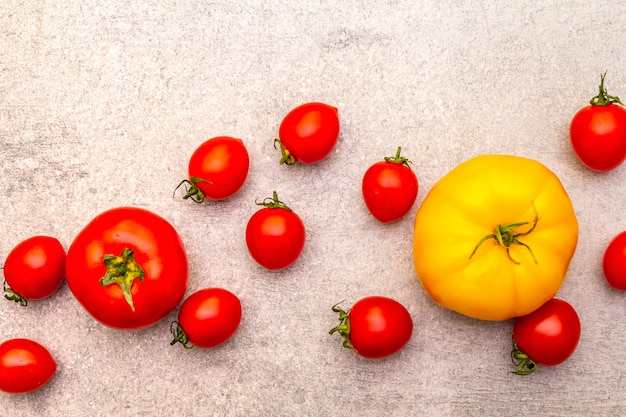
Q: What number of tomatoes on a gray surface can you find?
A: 13